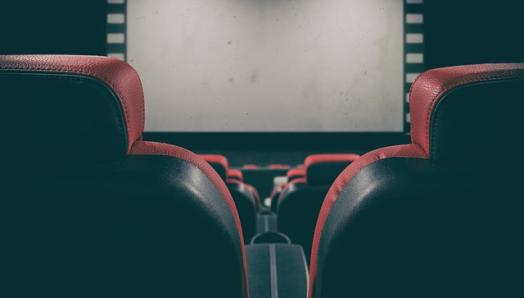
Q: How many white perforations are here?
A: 11